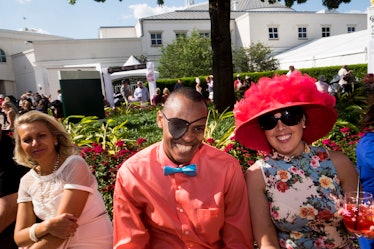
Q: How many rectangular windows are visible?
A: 7